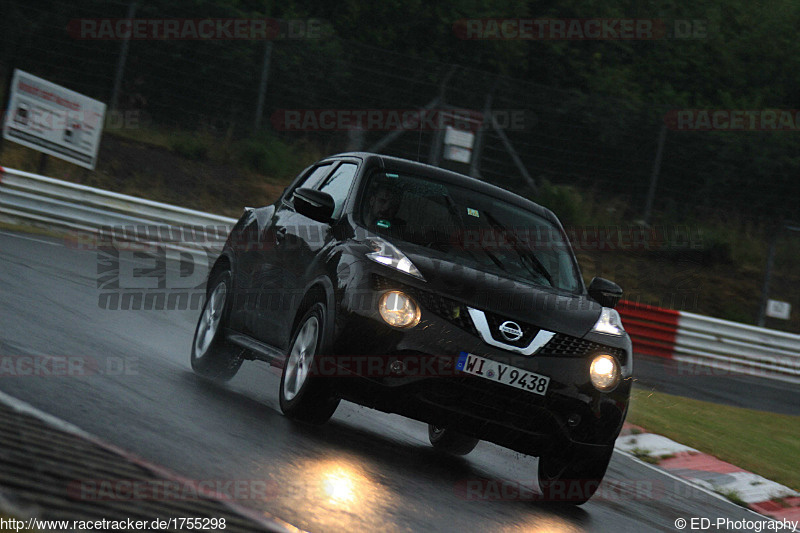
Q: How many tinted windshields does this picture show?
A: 1